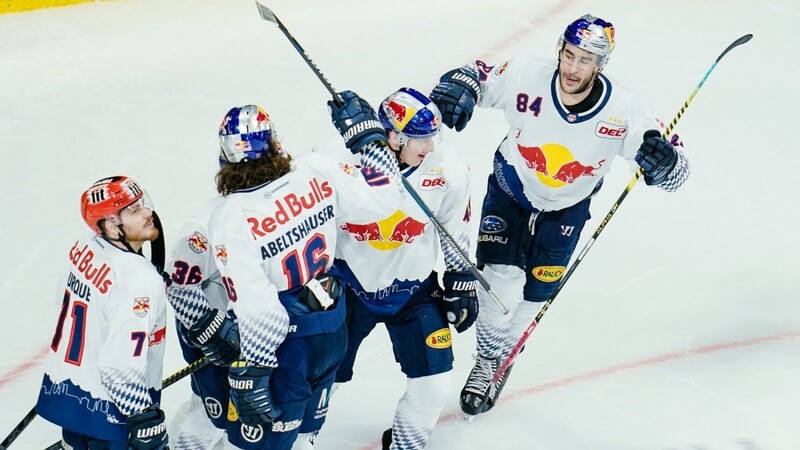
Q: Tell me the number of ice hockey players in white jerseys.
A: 5